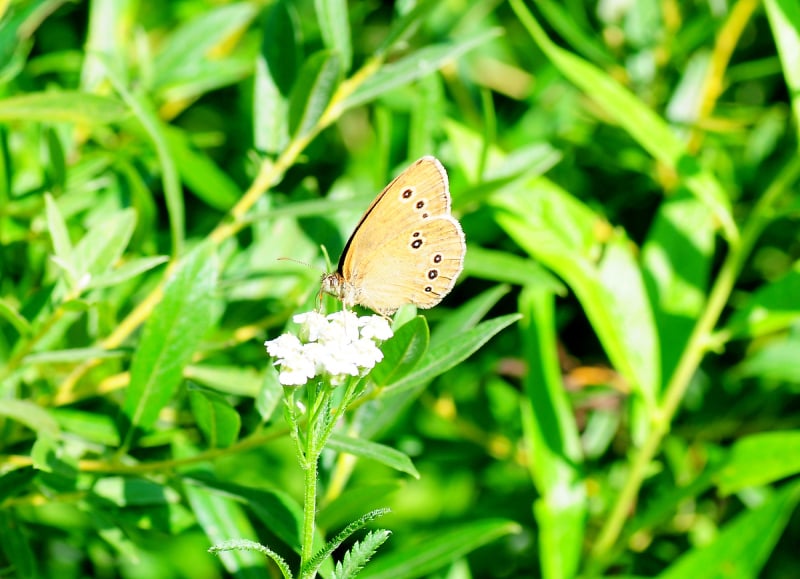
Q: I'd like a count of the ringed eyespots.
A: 8